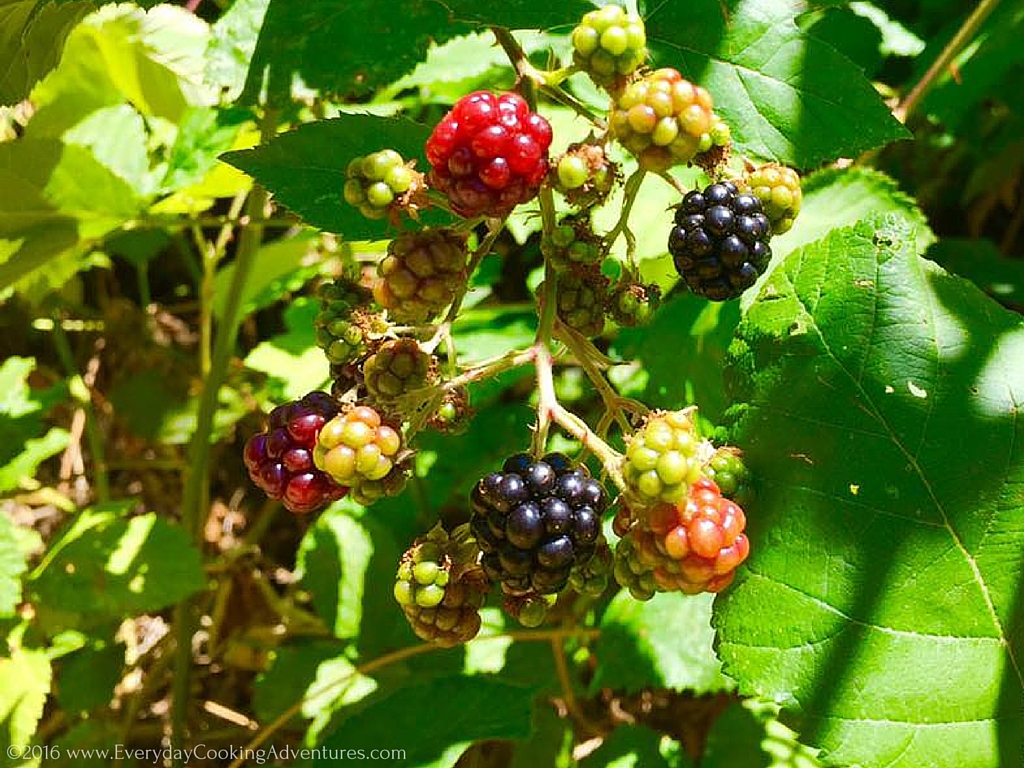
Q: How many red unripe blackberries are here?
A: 3